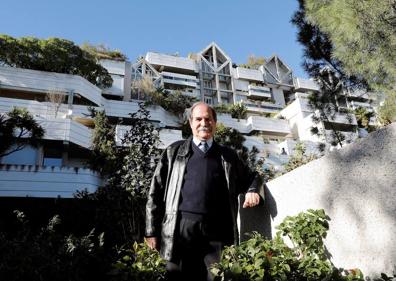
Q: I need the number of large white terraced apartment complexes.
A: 1